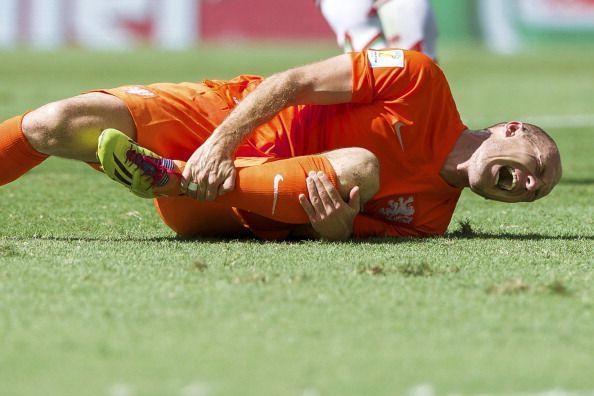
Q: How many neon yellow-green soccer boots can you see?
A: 1